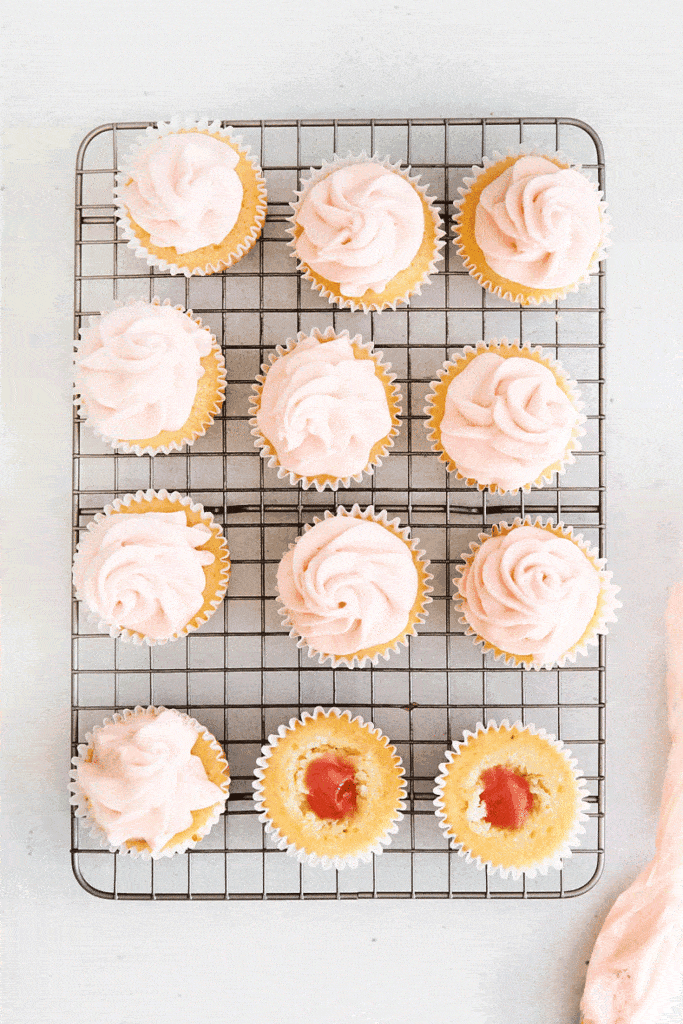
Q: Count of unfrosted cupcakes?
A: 2